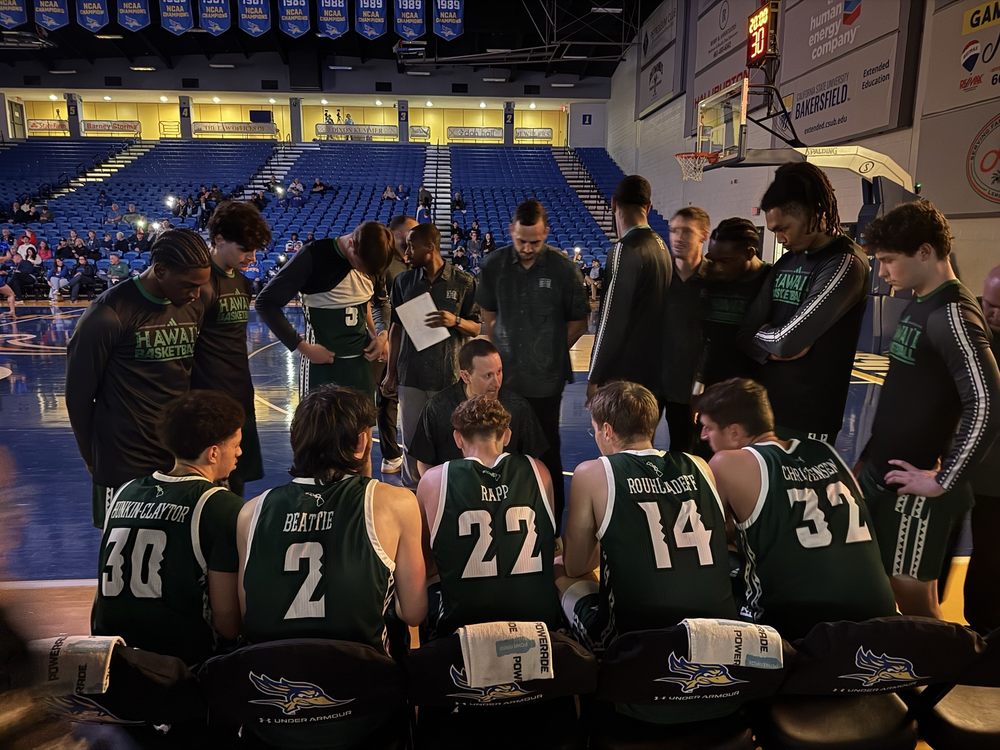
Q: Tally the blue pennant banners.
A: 12